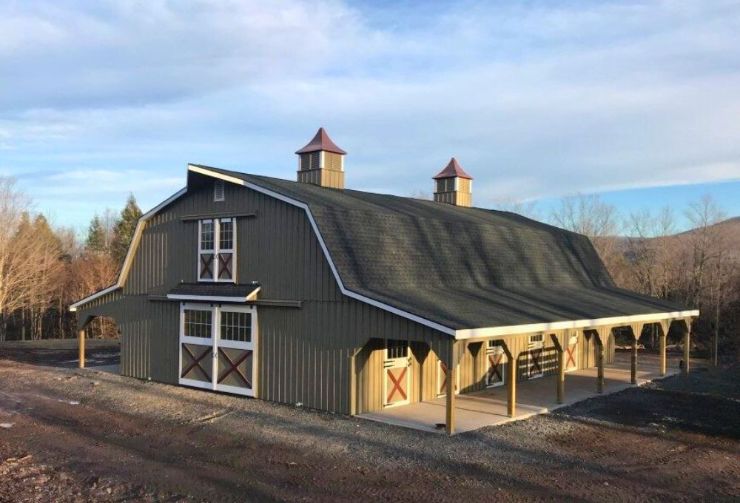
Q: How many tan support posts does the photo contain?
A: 8